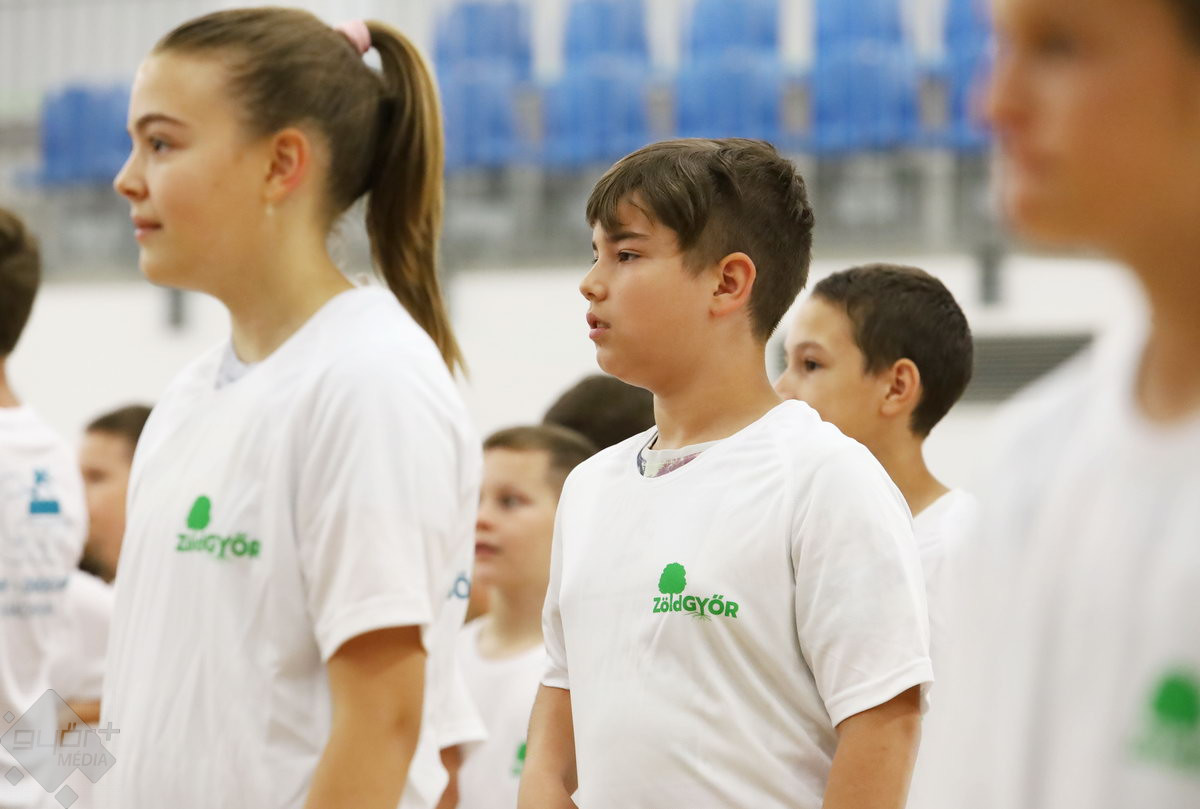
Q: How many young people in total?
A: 8